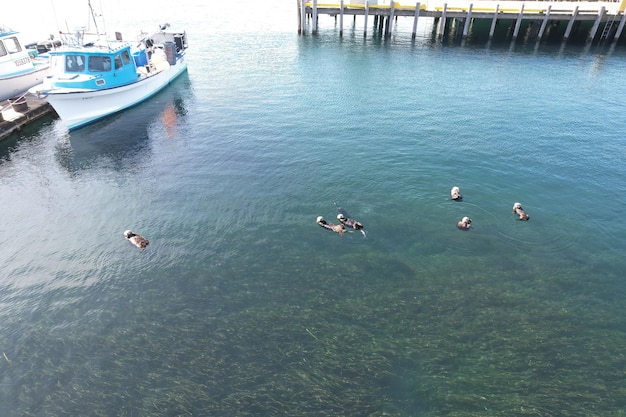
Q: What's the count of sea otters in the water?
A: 6